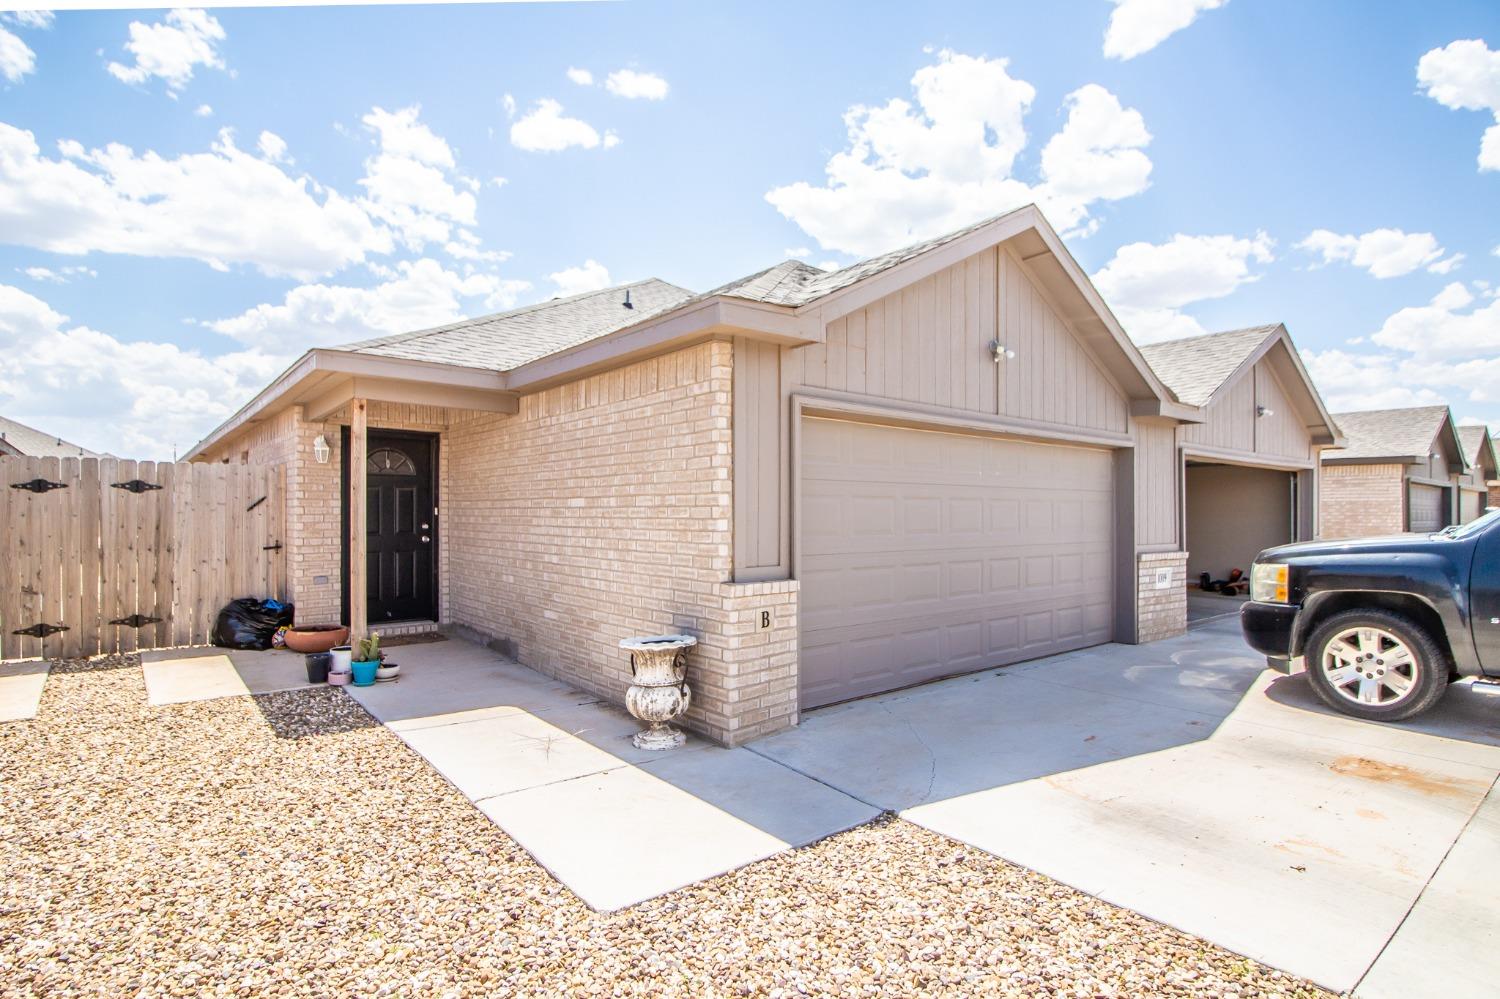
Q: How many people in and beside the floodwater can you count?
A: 0